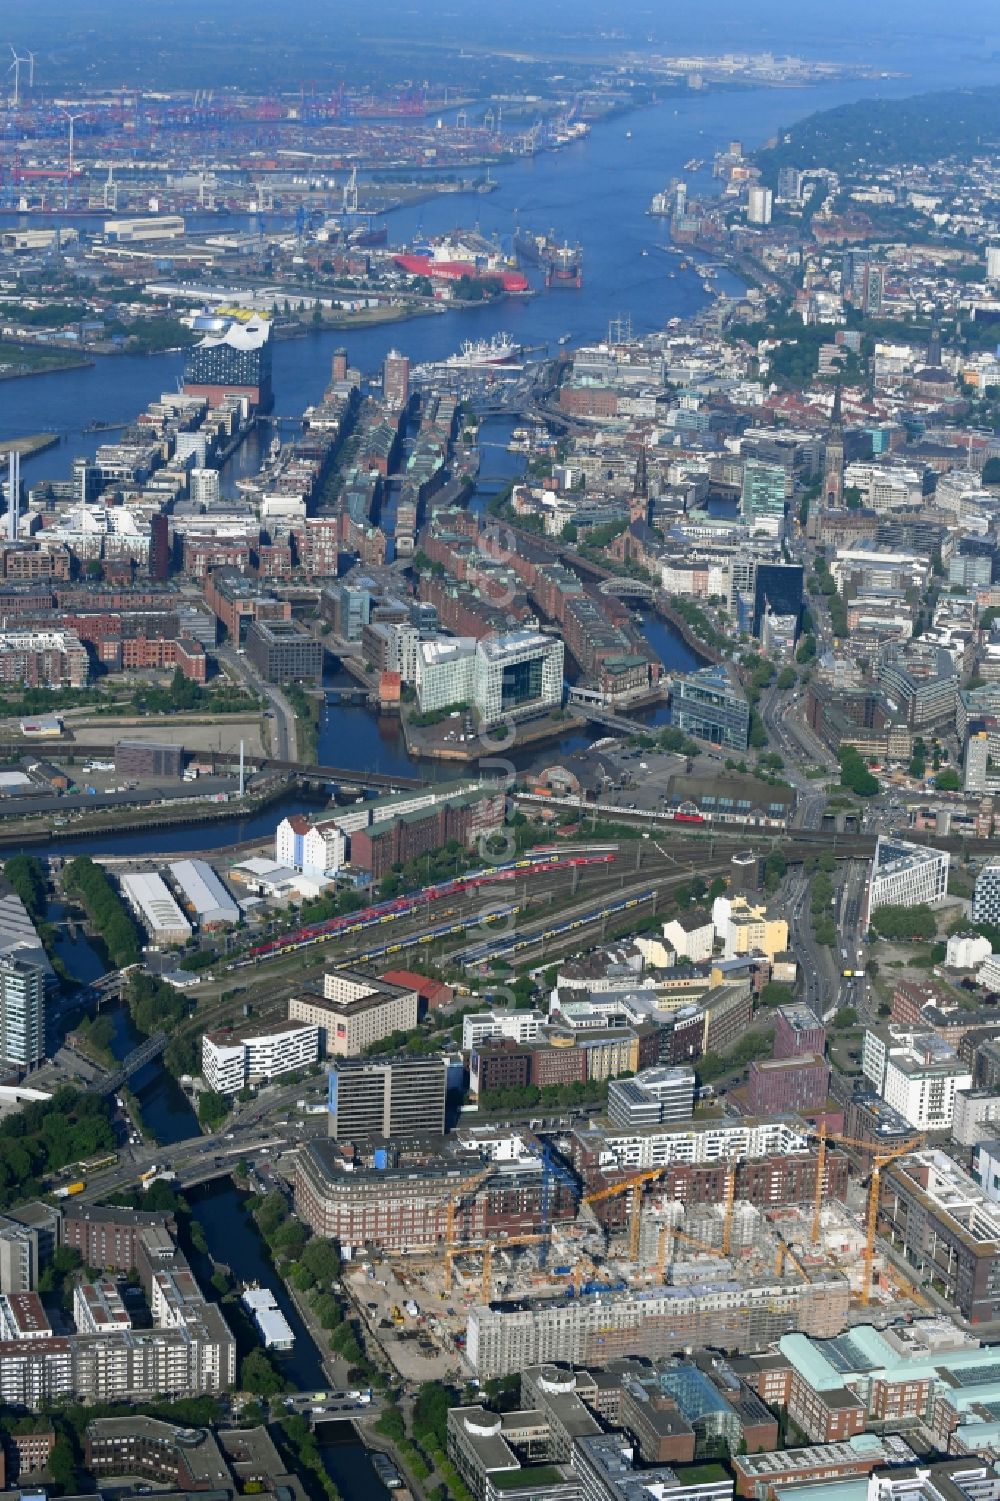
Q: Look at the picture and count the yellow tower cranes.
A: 9